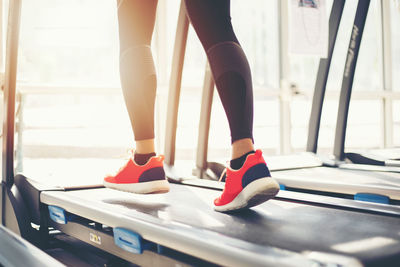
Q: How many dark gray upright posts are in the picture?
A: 2